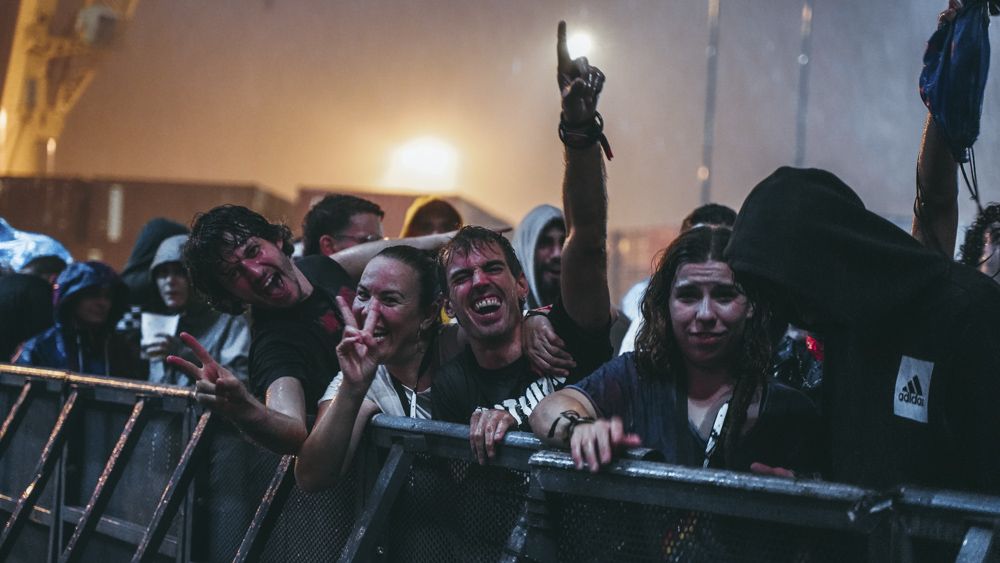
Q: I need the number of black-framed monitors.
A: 0